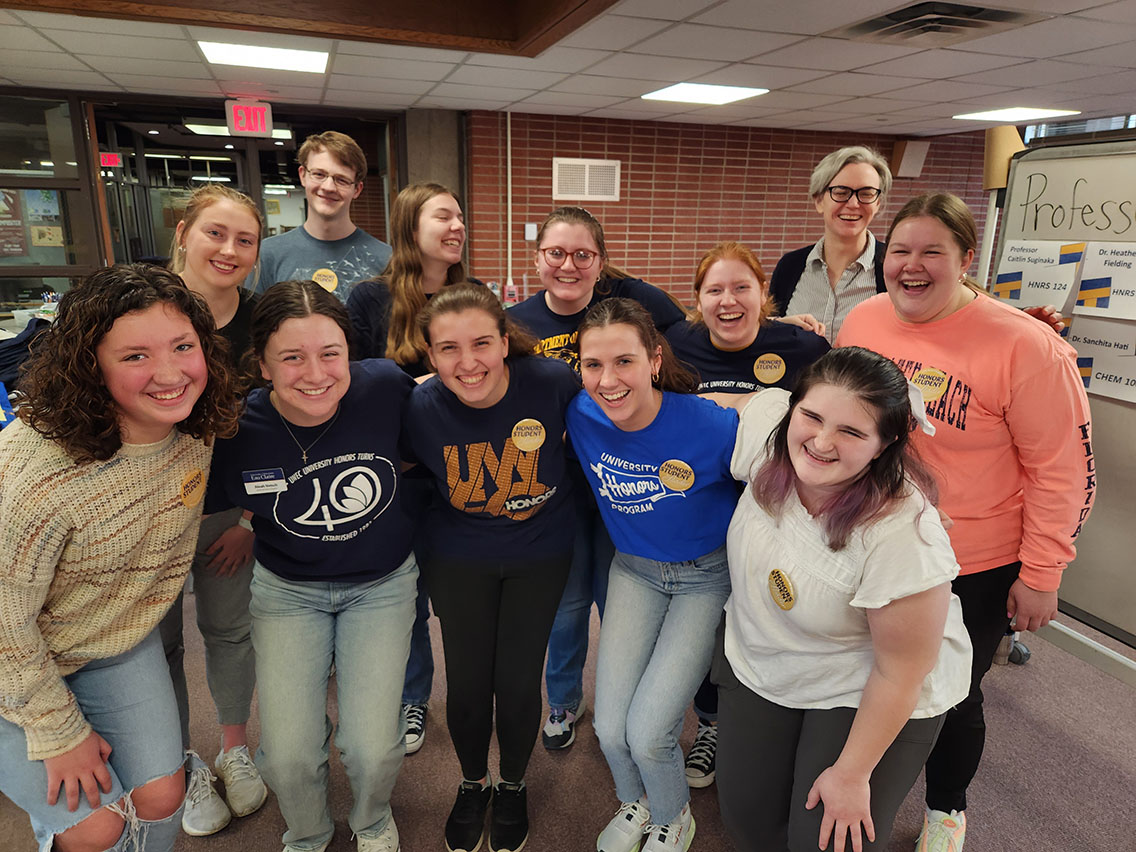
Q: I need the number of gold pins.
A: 7